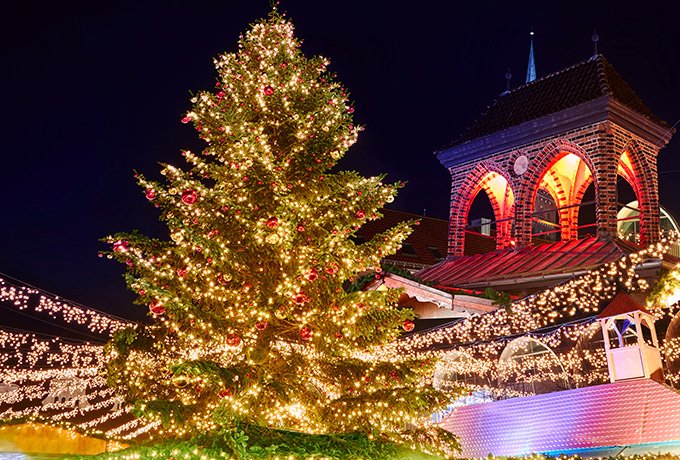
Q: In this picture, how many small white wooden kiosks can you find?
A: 1